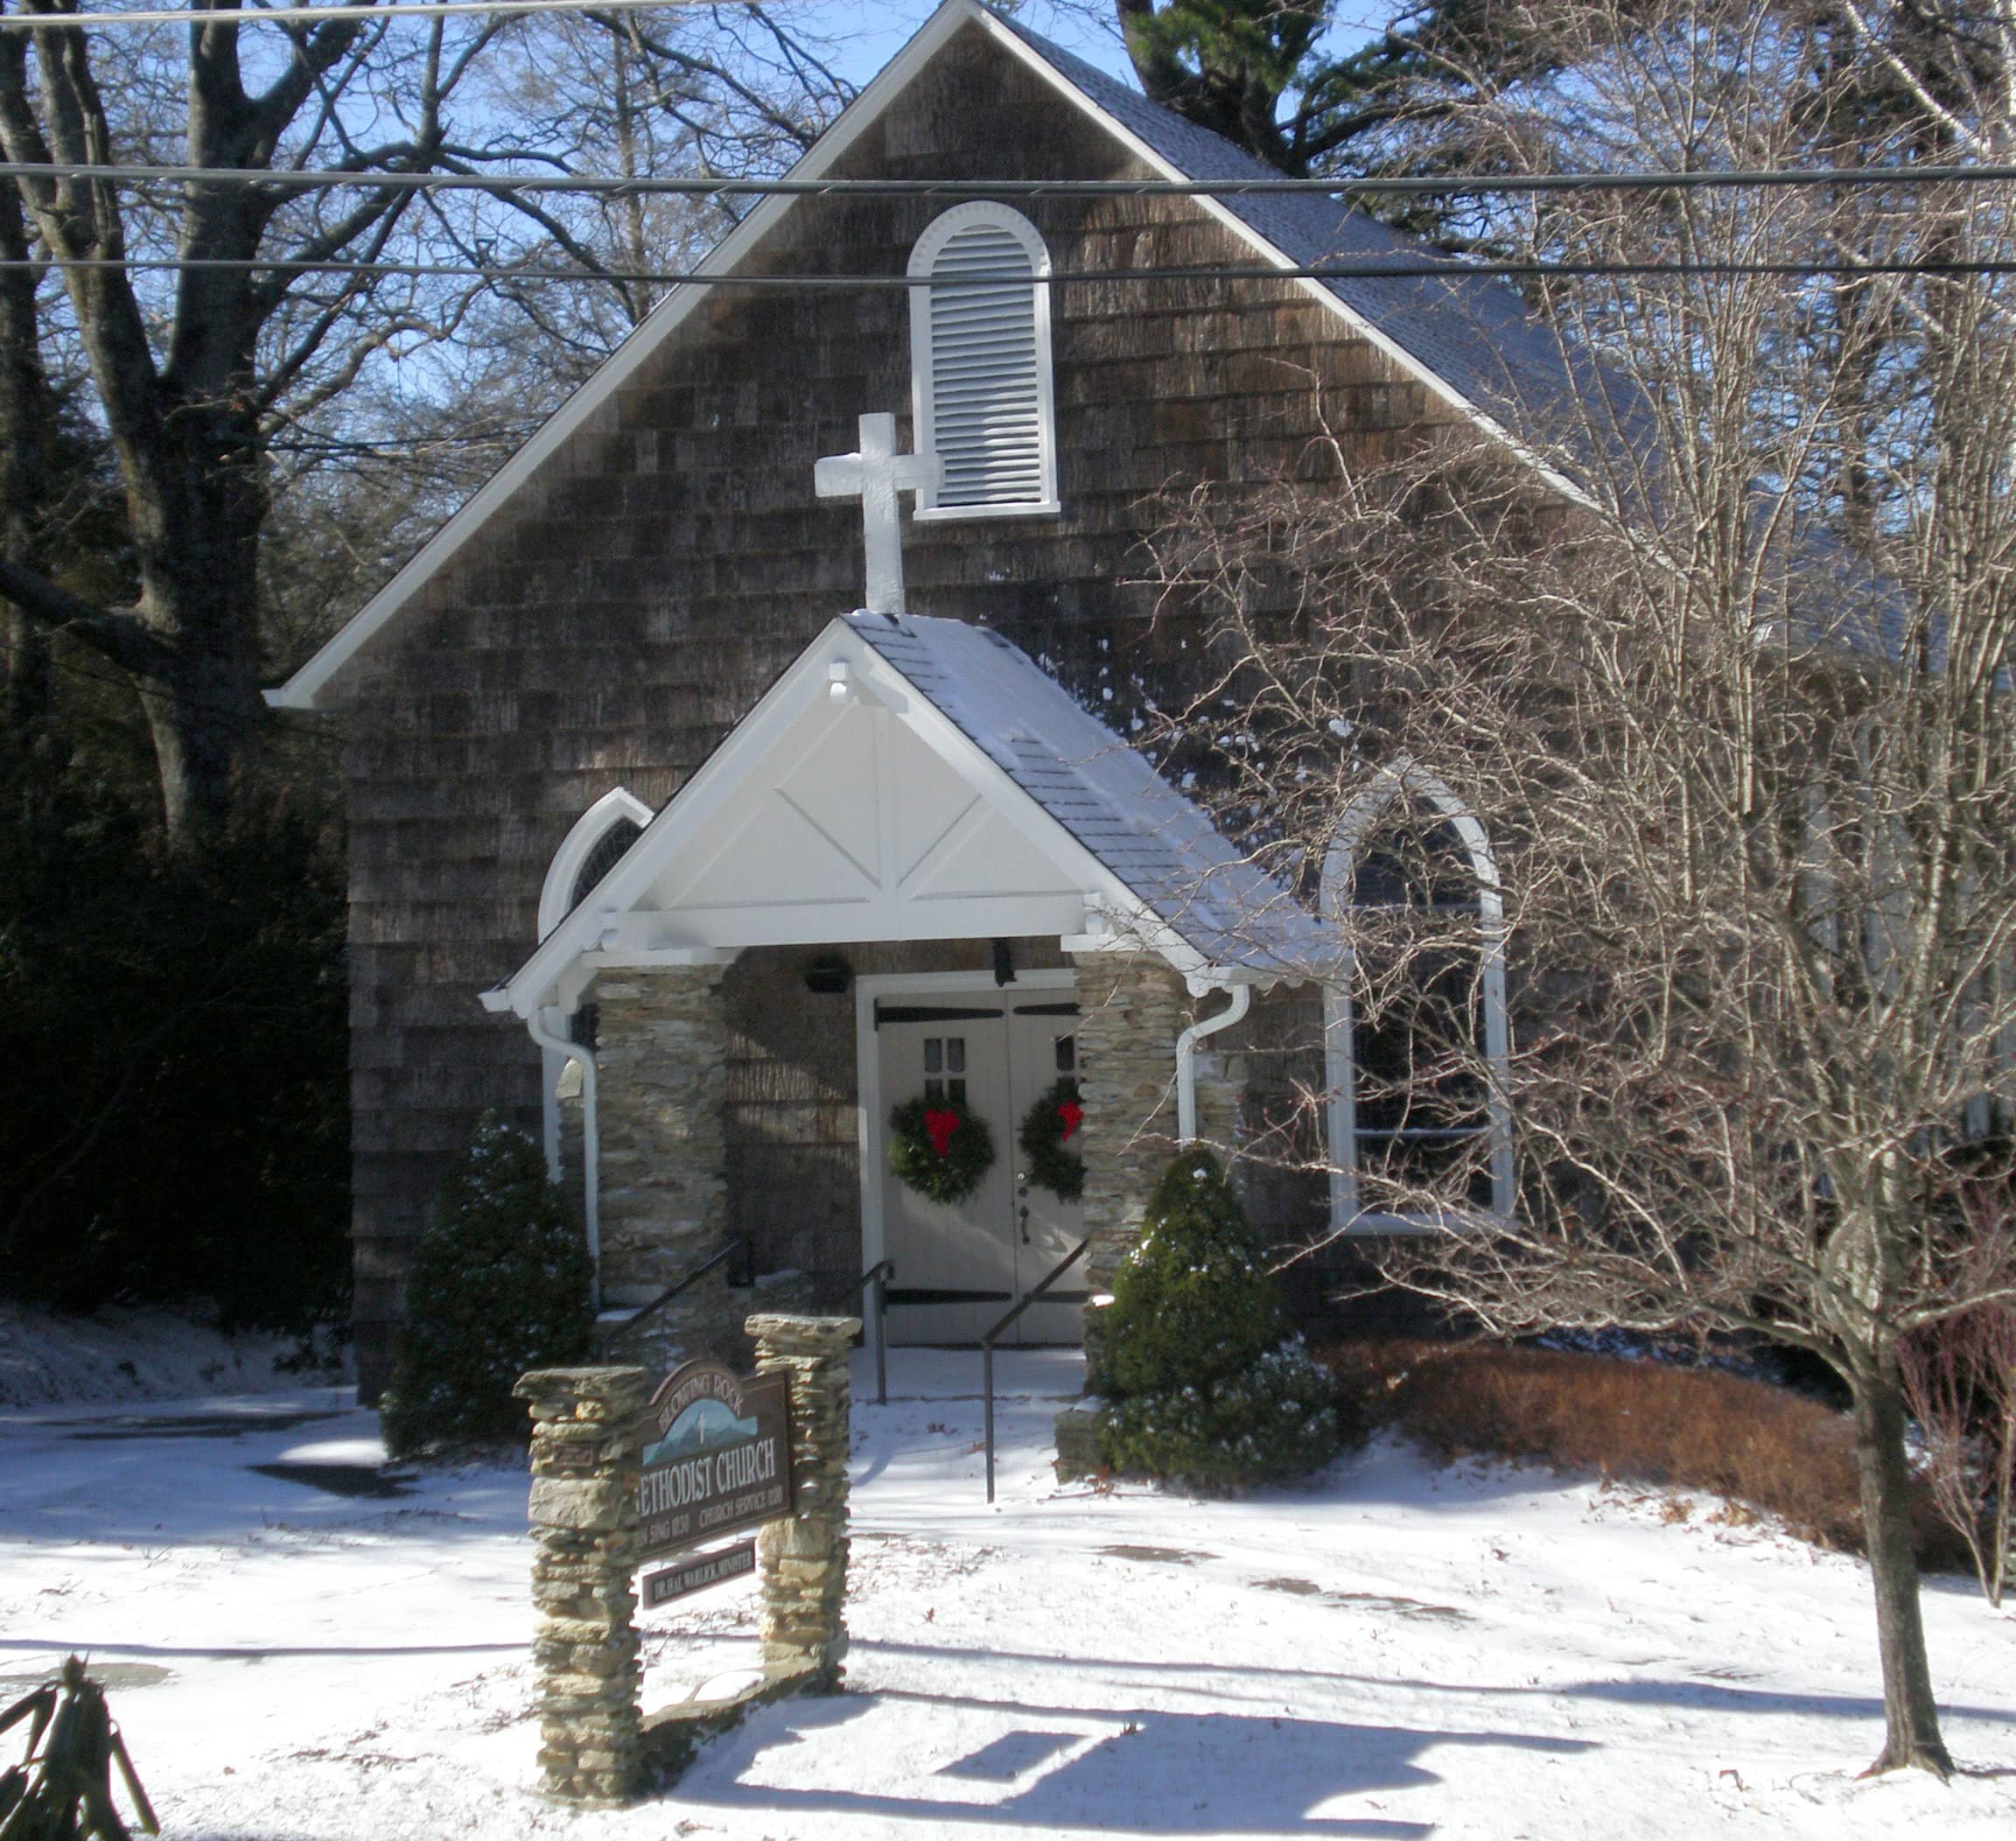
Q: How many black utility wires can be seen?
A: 2